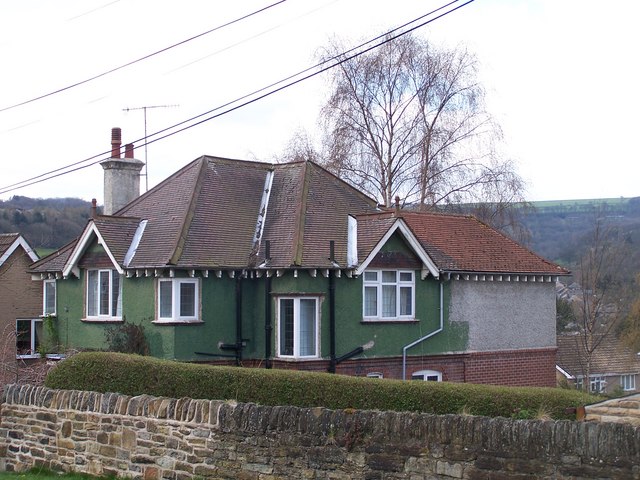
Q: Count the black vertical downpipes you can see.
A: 3